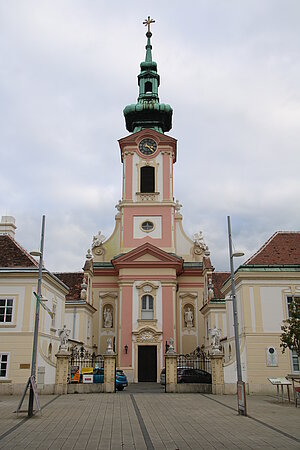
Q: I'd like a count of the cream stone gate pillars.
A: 4